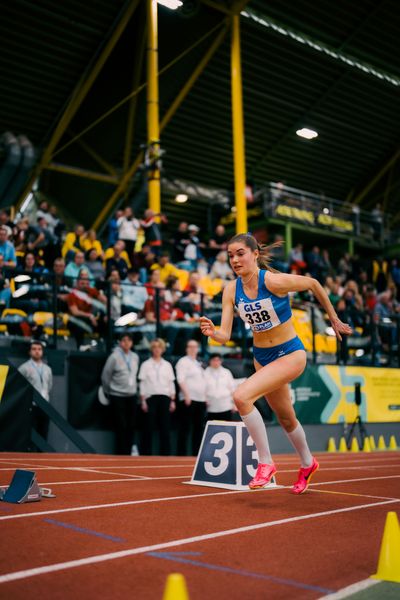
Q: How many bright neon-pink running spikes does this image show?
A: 2